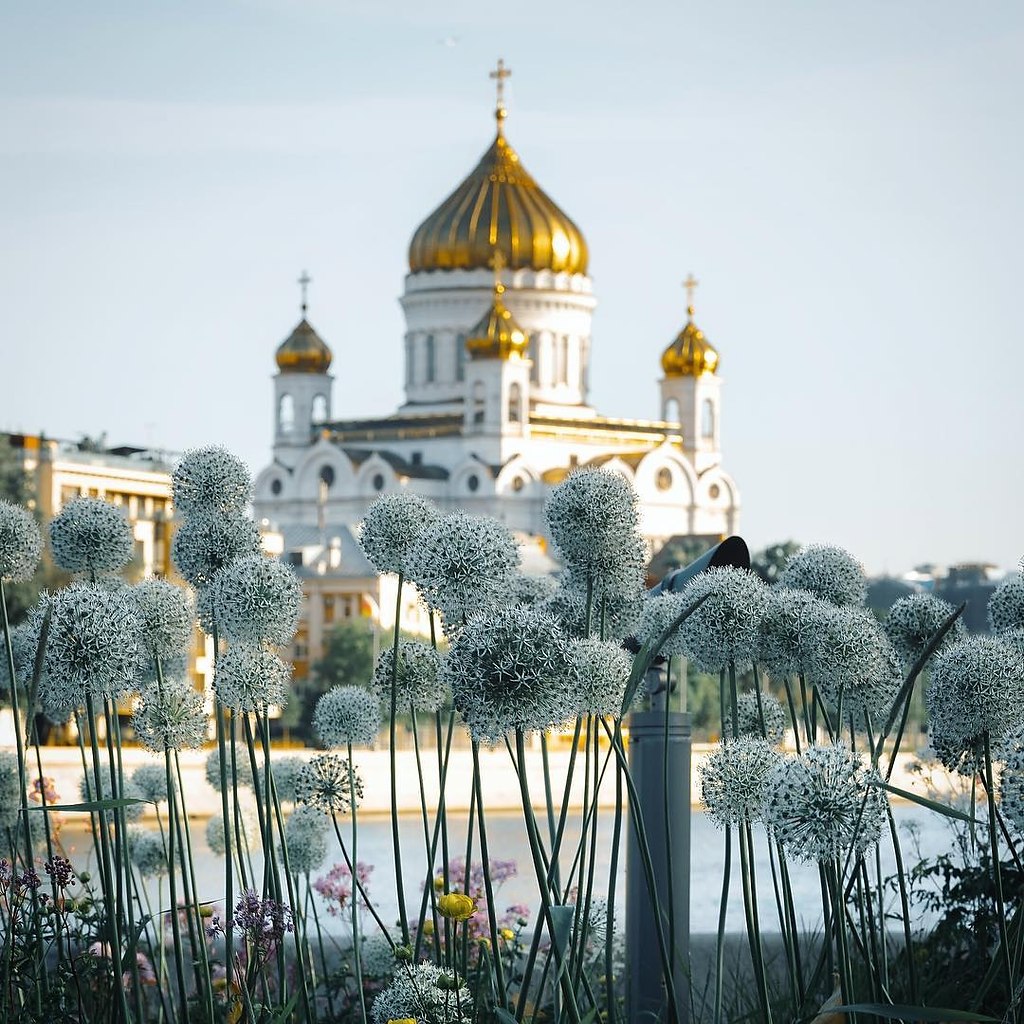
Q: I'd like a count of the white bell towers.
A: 3